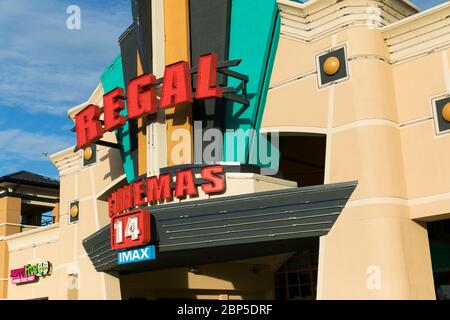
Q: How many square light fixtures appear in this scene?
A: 4